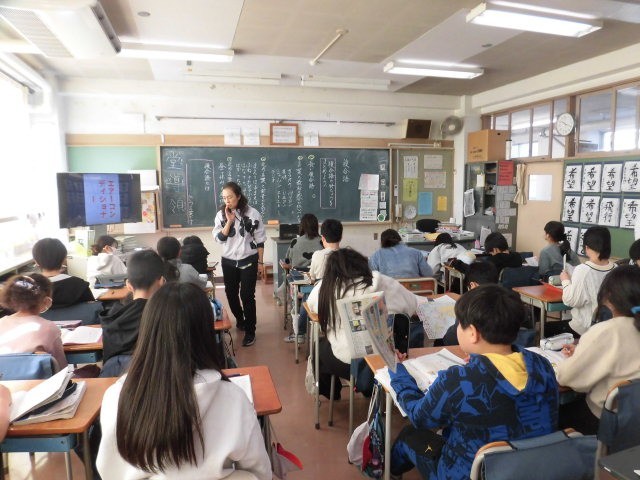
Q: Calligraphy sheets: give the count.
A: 10